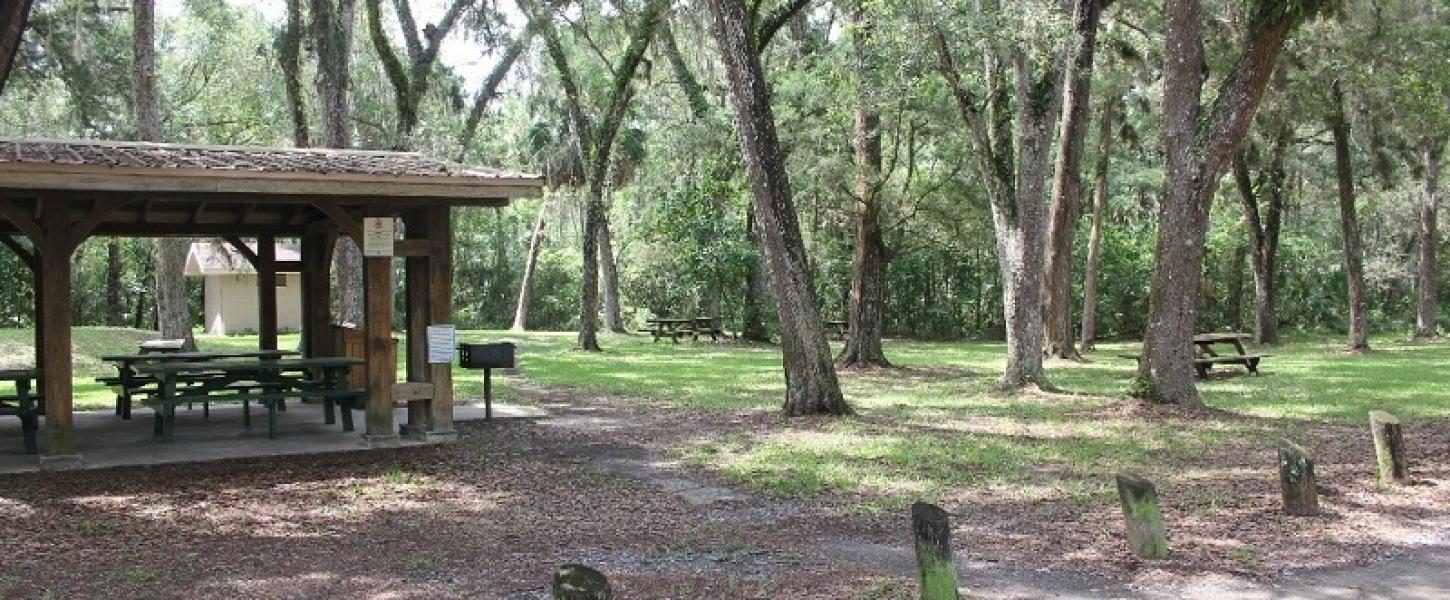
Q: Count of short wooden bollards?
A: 5